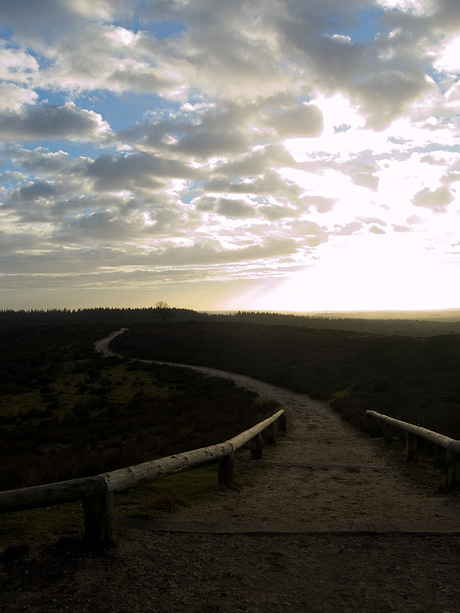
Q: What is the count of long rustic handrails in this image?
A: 2